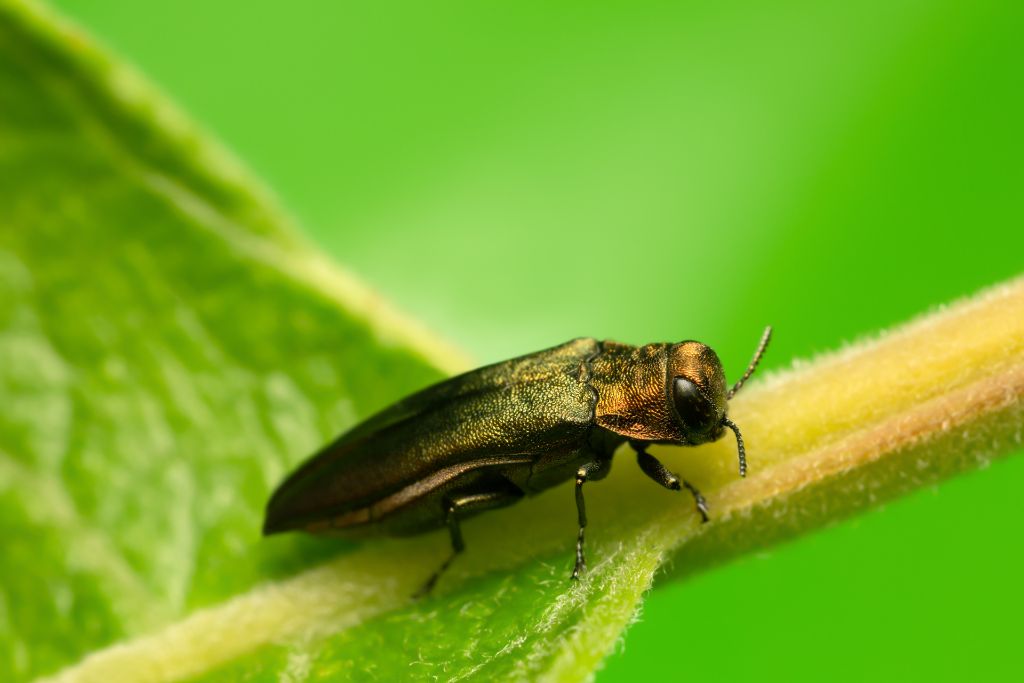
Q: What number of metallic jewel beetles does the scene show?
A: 1